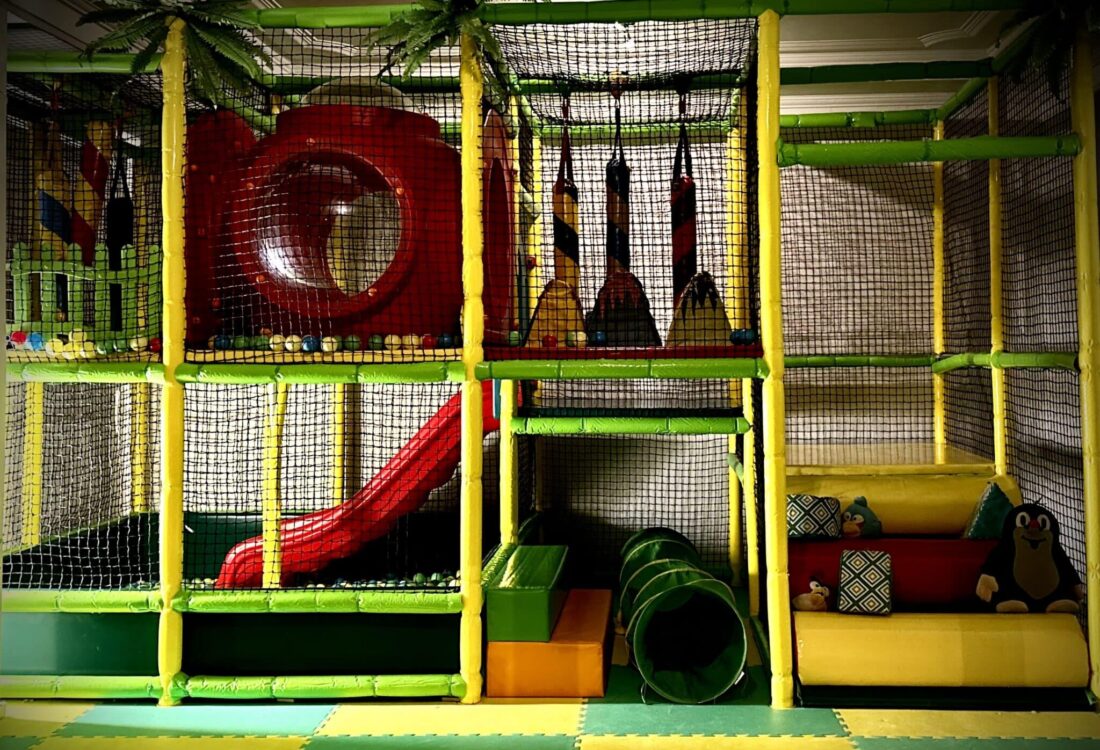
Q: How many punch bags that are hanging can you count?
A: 6